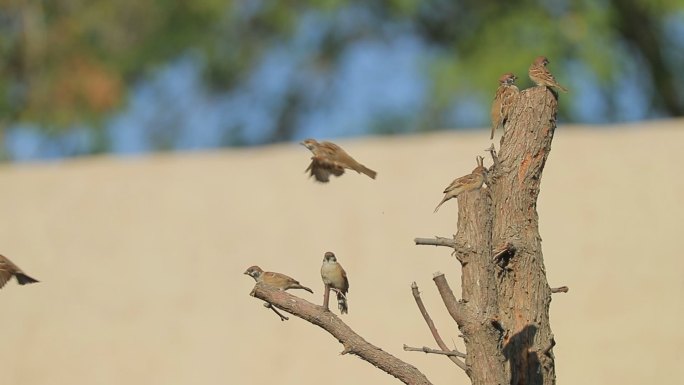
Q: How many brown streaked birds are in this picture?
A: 7